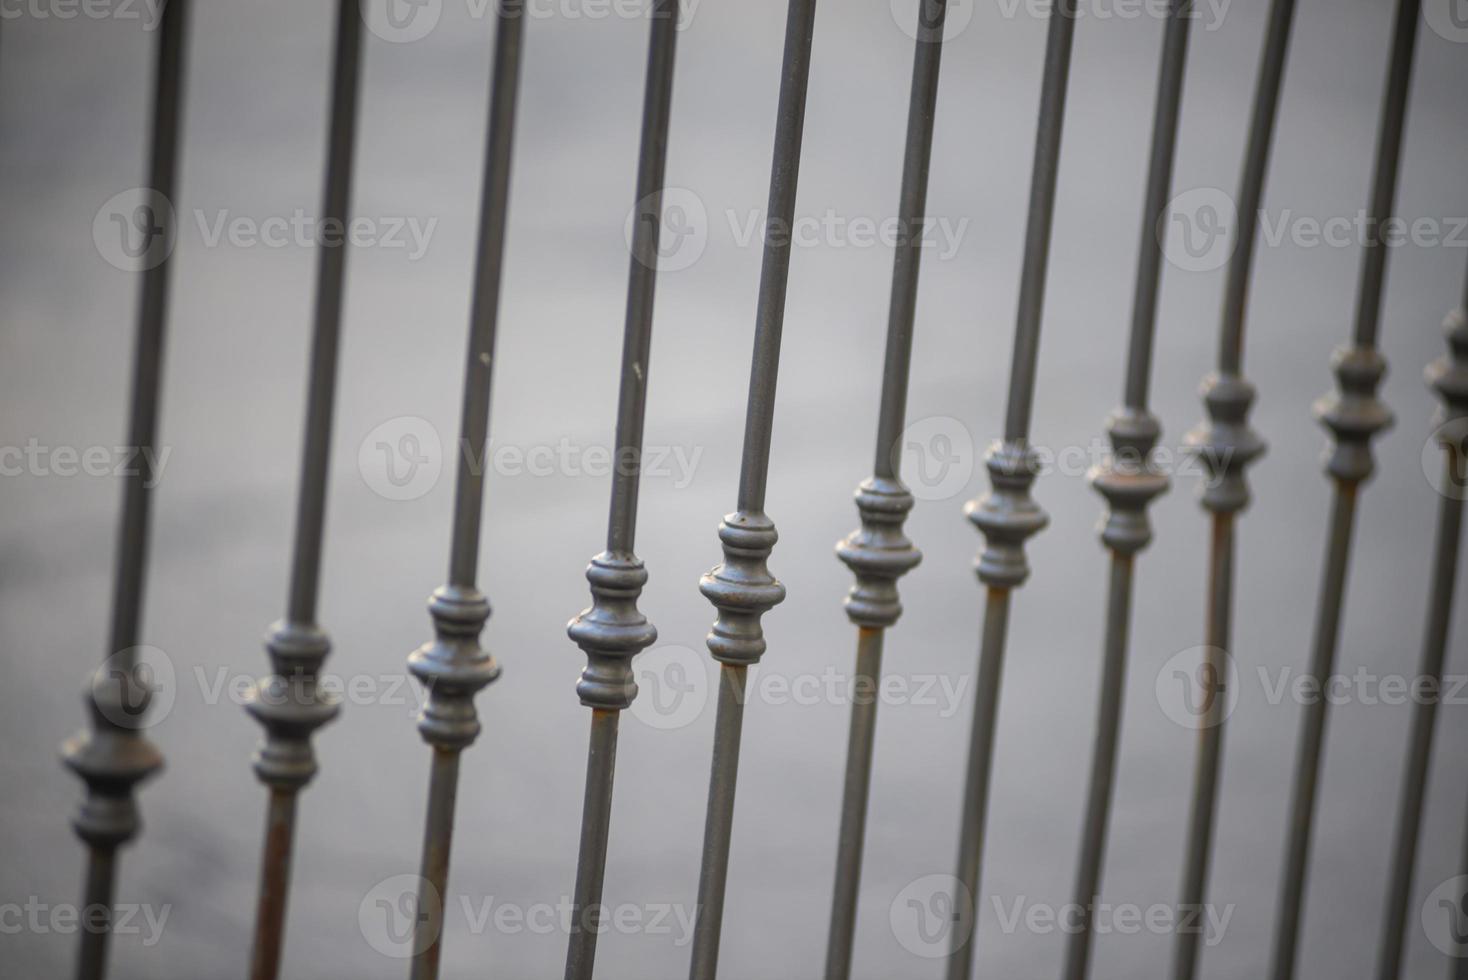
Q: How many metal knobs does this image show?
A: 11